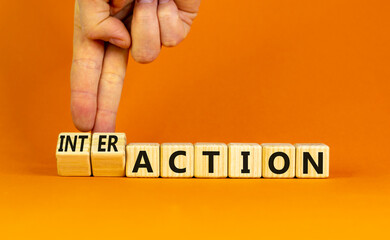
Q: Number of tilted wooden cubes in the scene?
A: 2